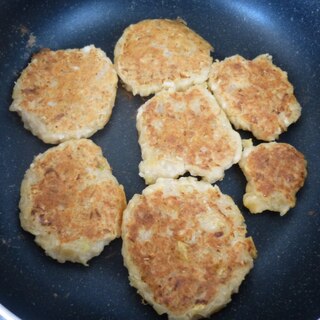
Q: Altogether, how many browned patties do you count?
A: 7